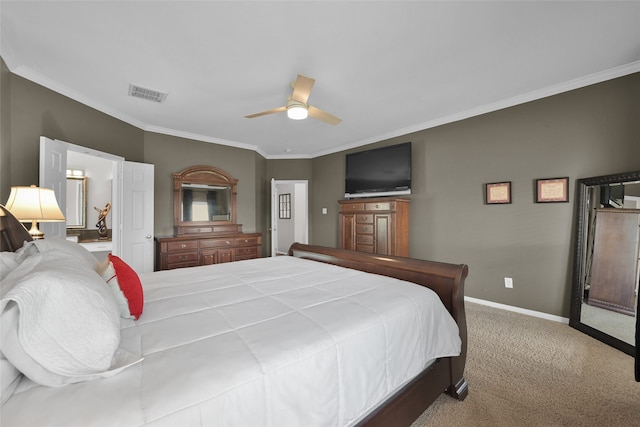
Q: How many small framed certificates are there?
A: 2